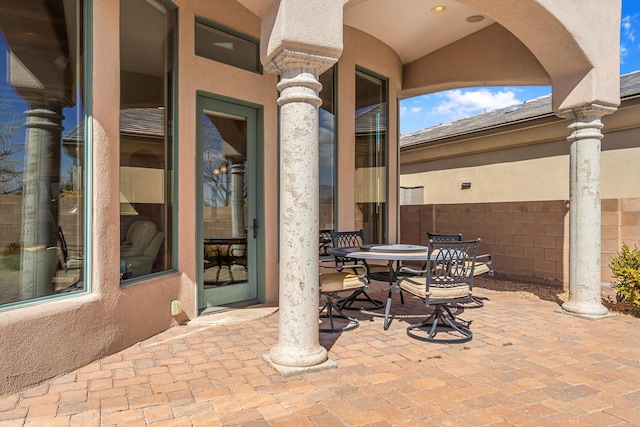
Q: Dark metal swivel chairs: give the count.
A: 4